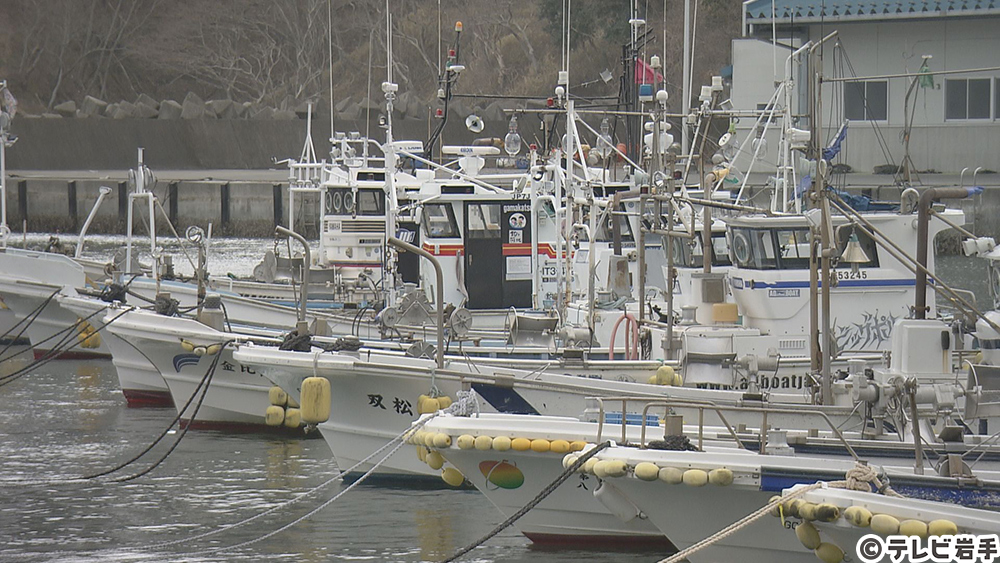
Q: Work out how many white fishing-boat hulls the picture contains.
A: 8